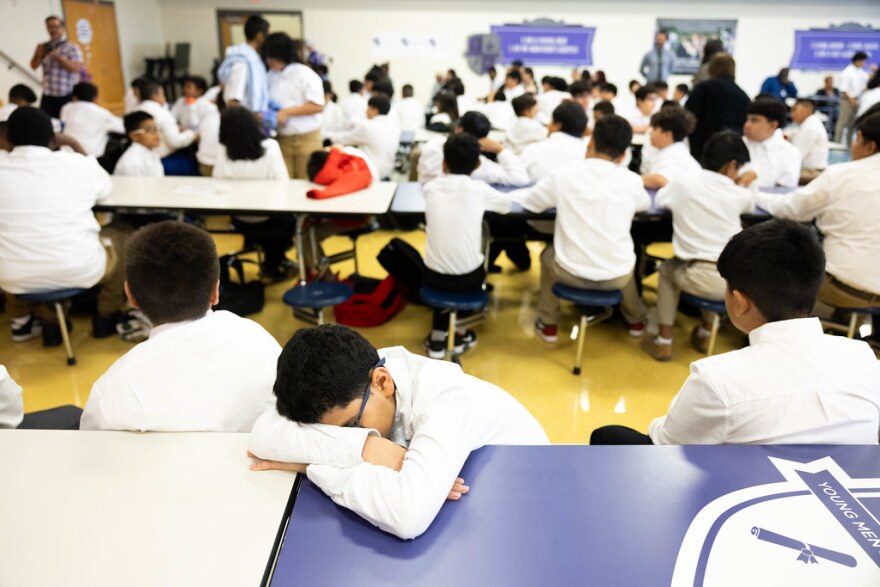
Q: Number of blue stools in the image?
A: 6